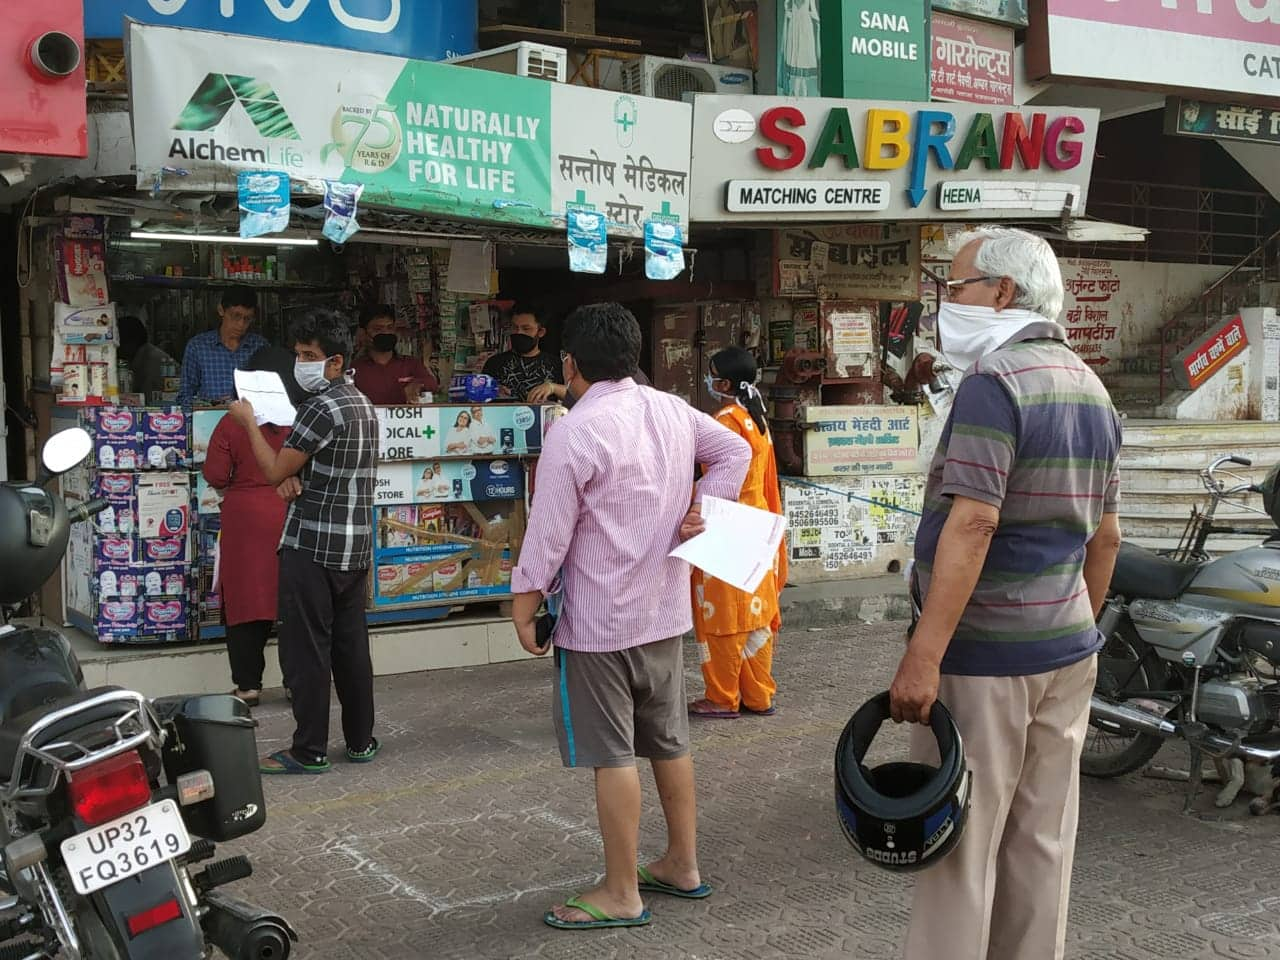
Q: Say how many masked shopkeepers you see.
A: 2